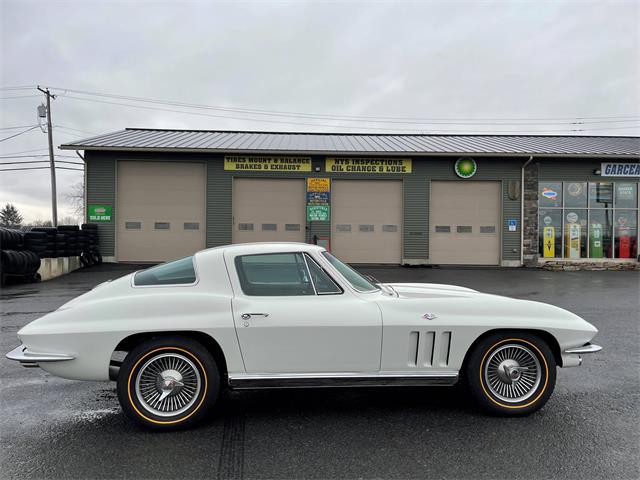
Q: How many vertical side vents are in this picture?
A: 3